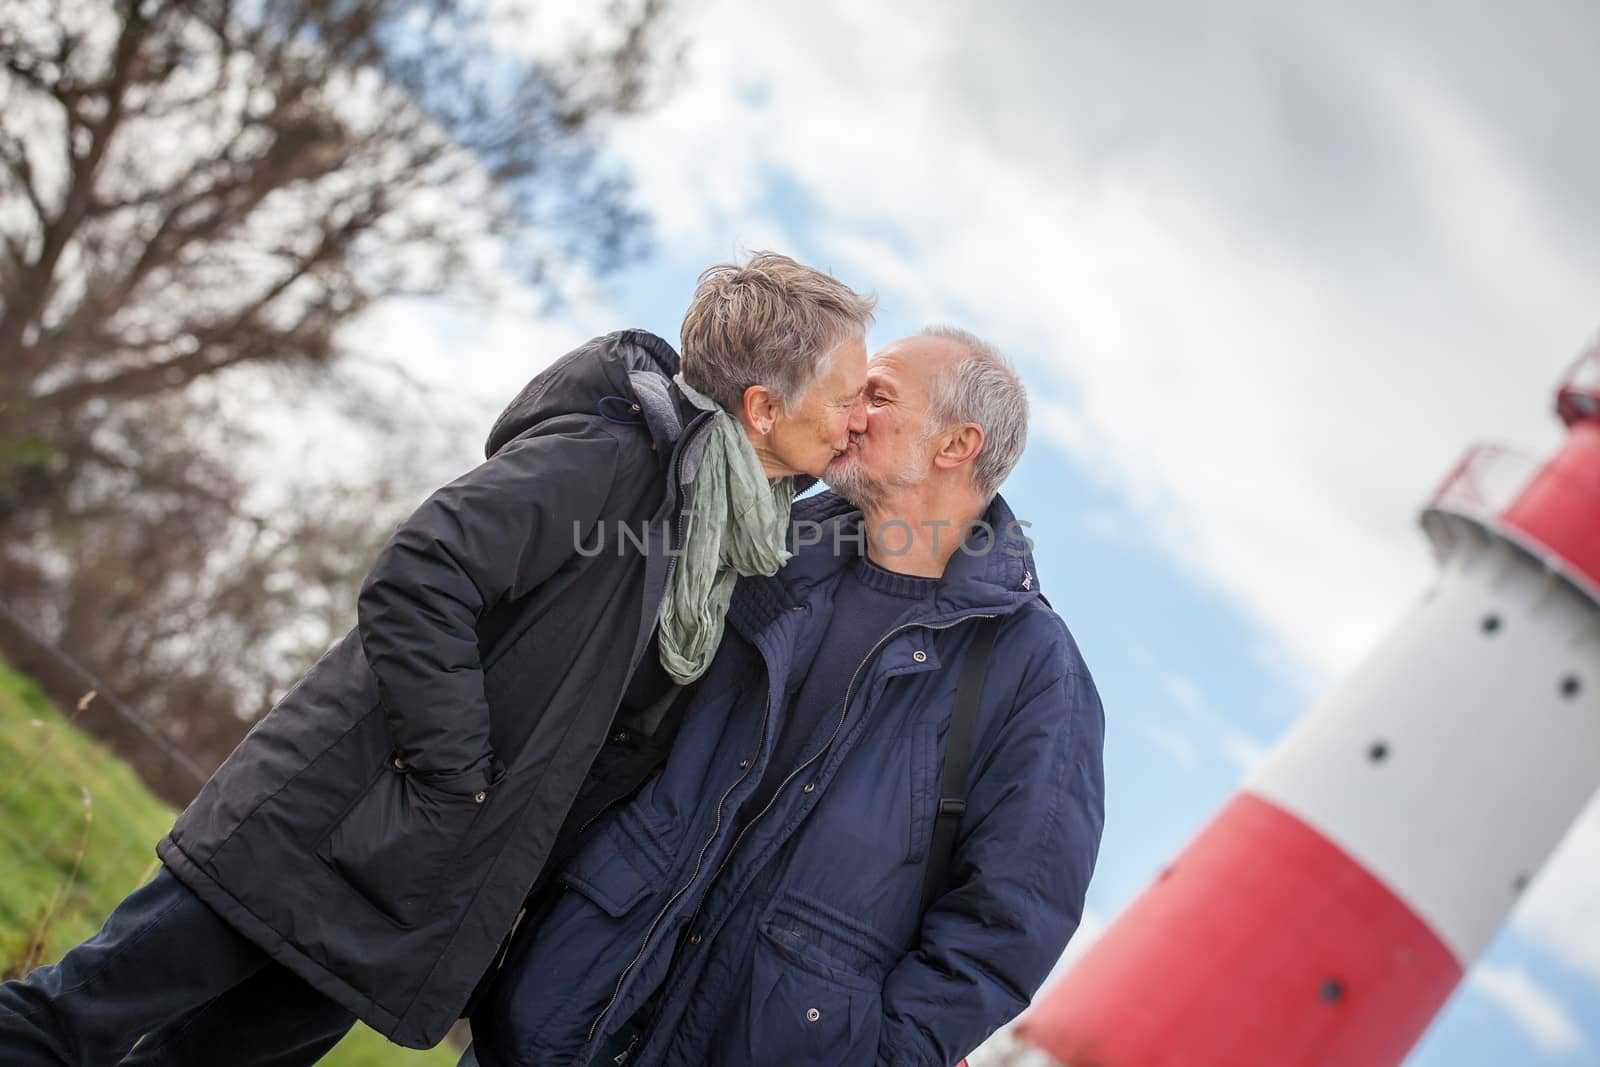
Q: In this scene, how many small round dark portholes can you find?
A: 5